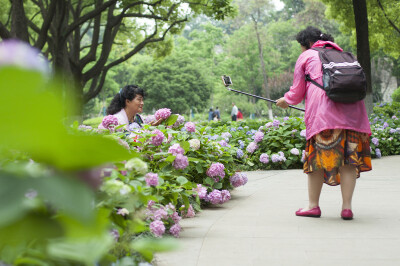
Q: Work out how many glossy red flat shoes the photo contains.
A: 2